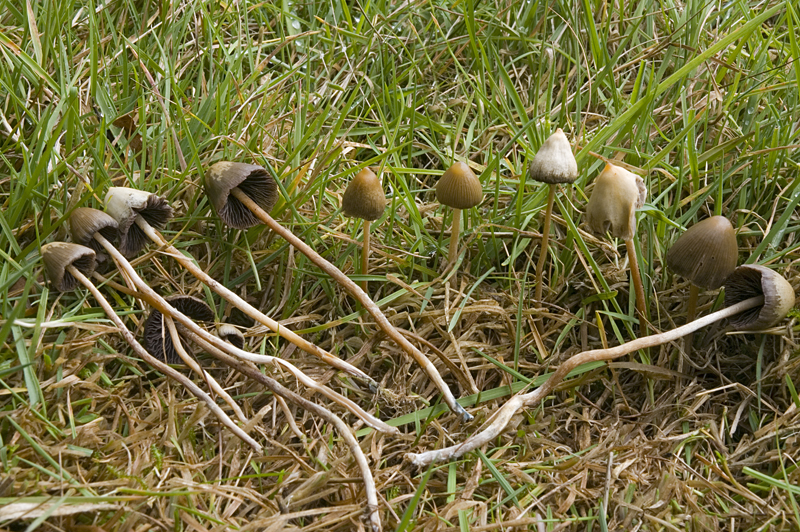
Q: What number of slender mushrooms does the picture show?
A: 12